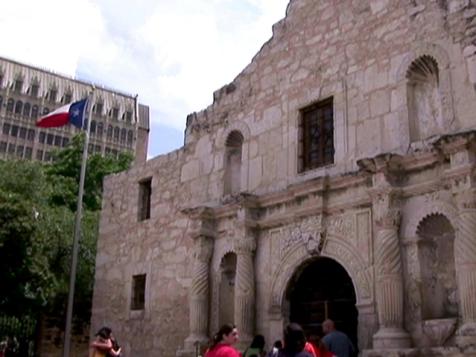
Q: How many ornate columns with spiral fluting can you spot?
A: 4